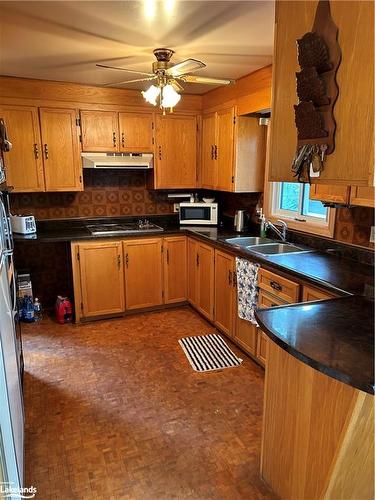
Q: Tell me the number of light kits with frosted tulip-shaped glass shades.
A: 1